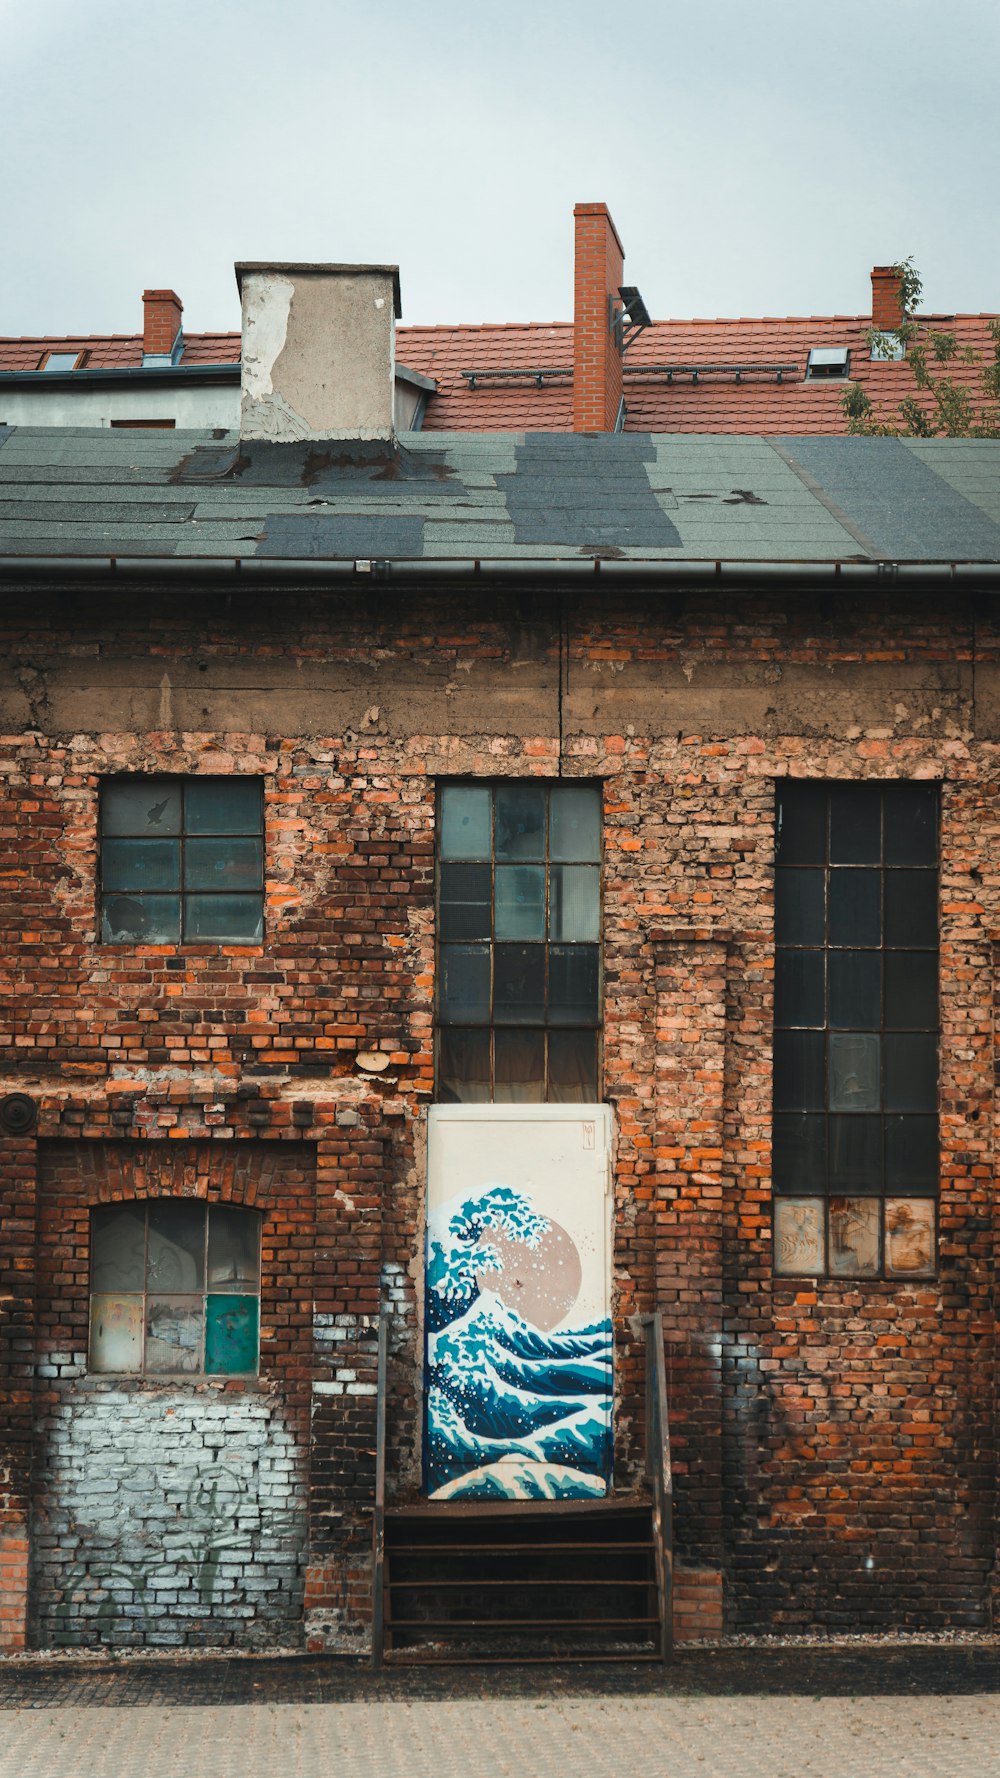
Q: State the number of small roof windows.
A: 2